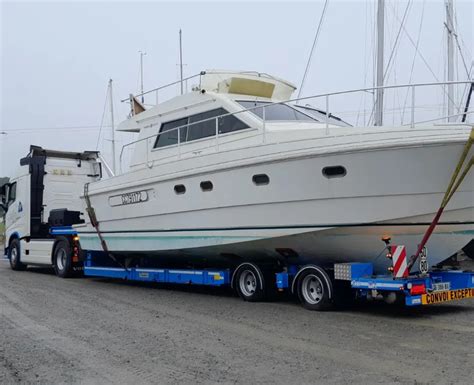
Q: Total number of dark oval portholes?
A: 4